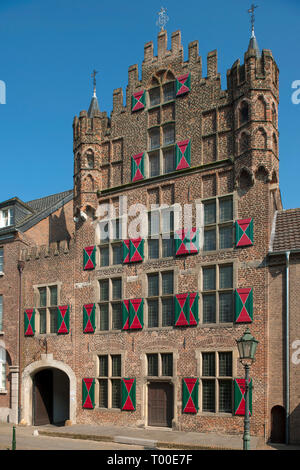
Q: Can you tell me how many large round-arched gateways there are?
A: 1